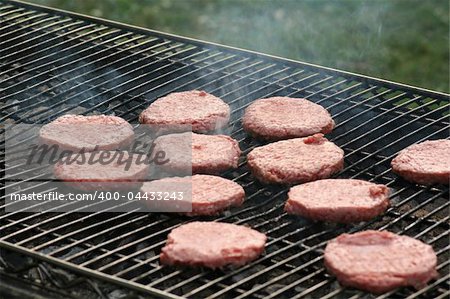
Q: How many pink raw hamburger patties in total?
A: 11